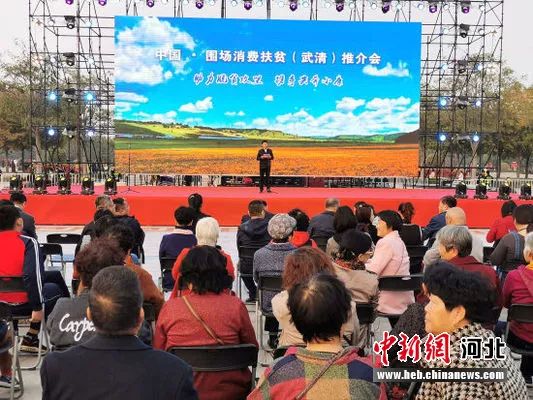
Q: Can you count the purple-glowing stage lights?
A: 10